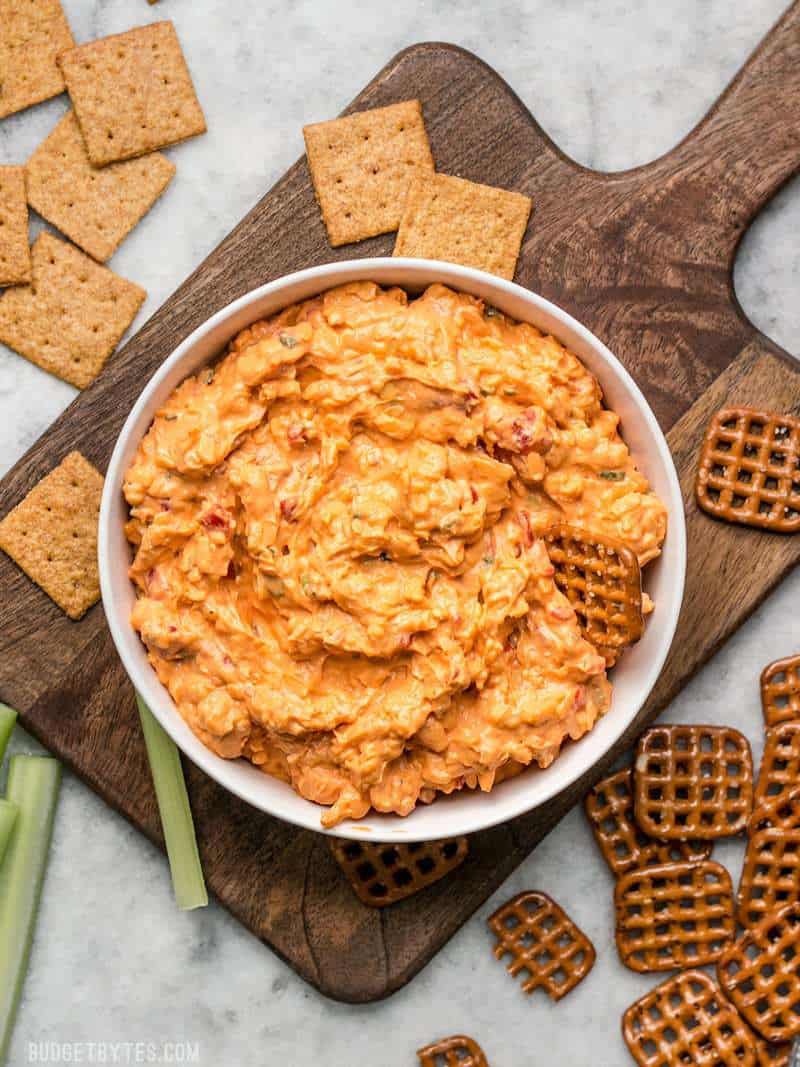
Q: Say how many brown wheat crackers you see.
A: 8